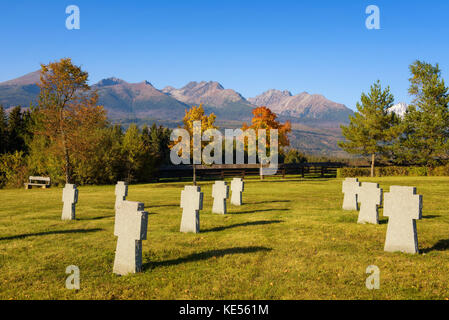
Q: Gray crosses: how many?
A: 9